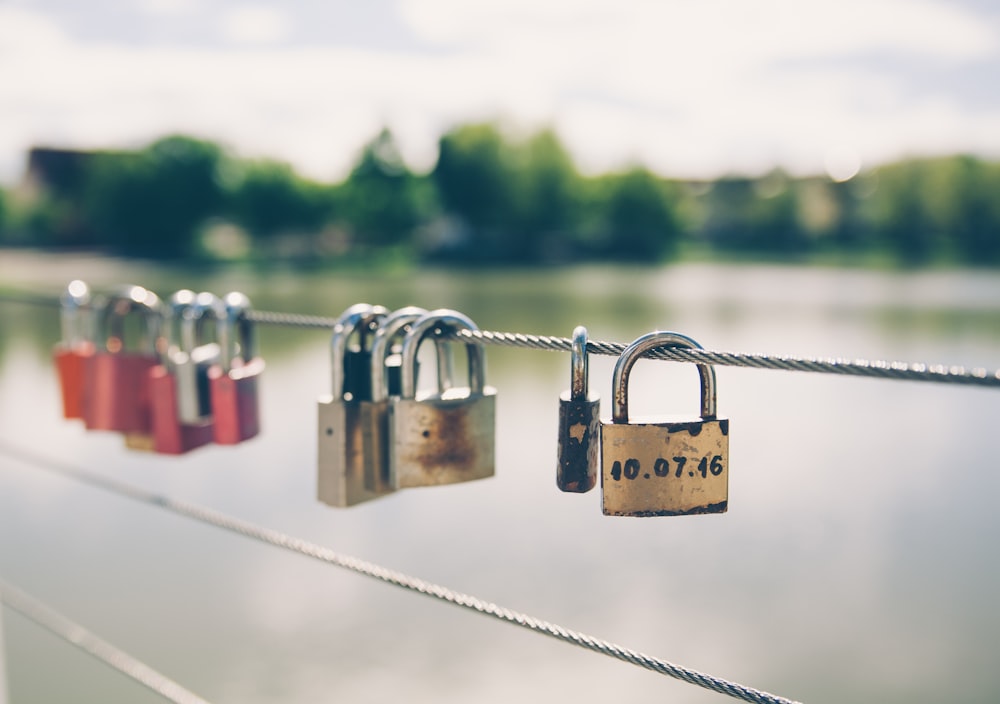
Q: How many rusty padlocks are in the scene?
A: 3